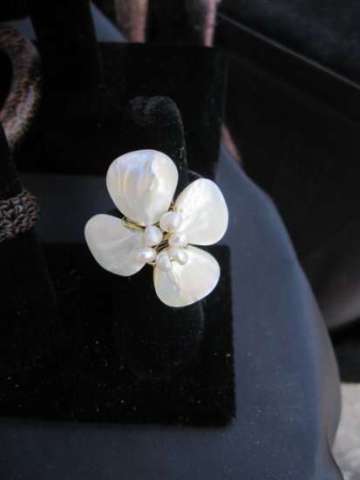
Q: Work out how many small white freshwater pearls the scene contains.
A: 6